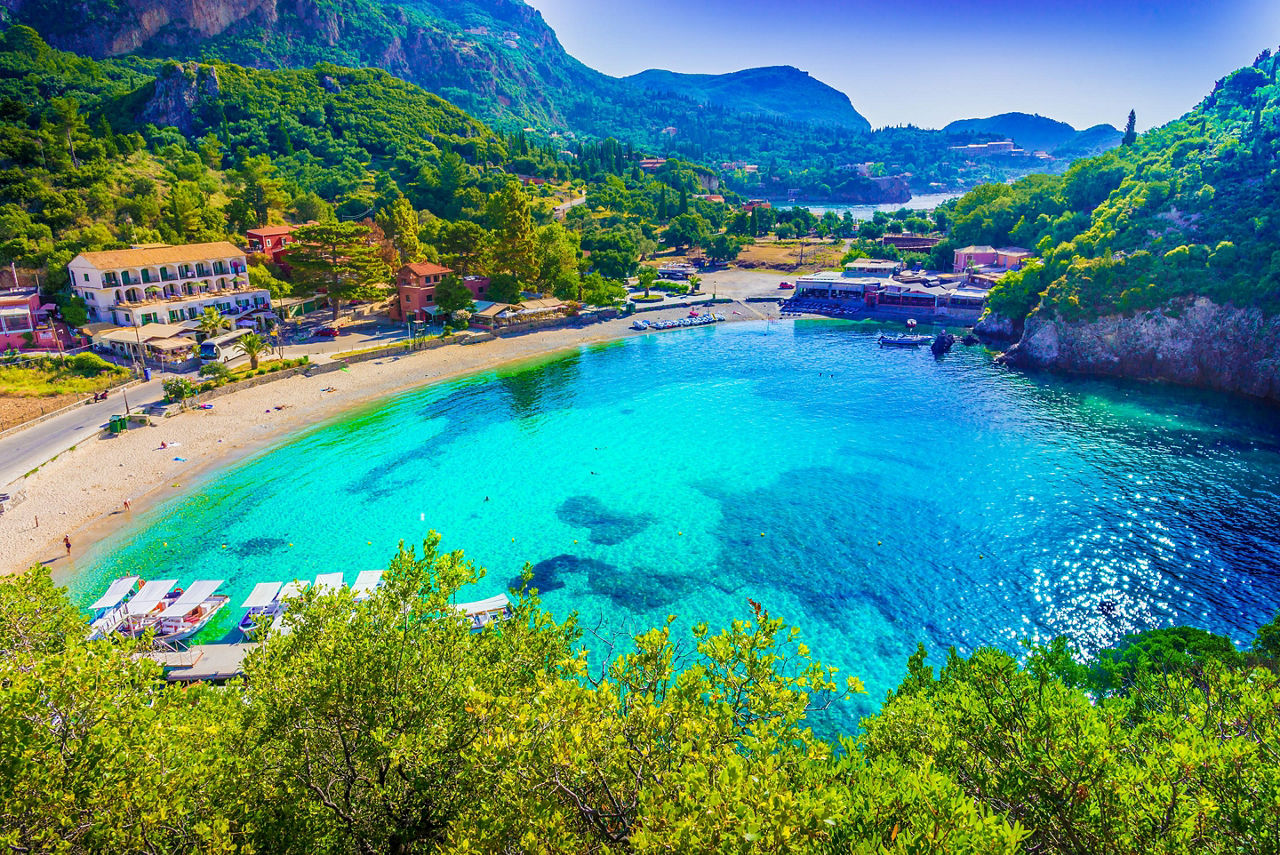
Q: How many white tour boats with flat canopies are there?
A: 8